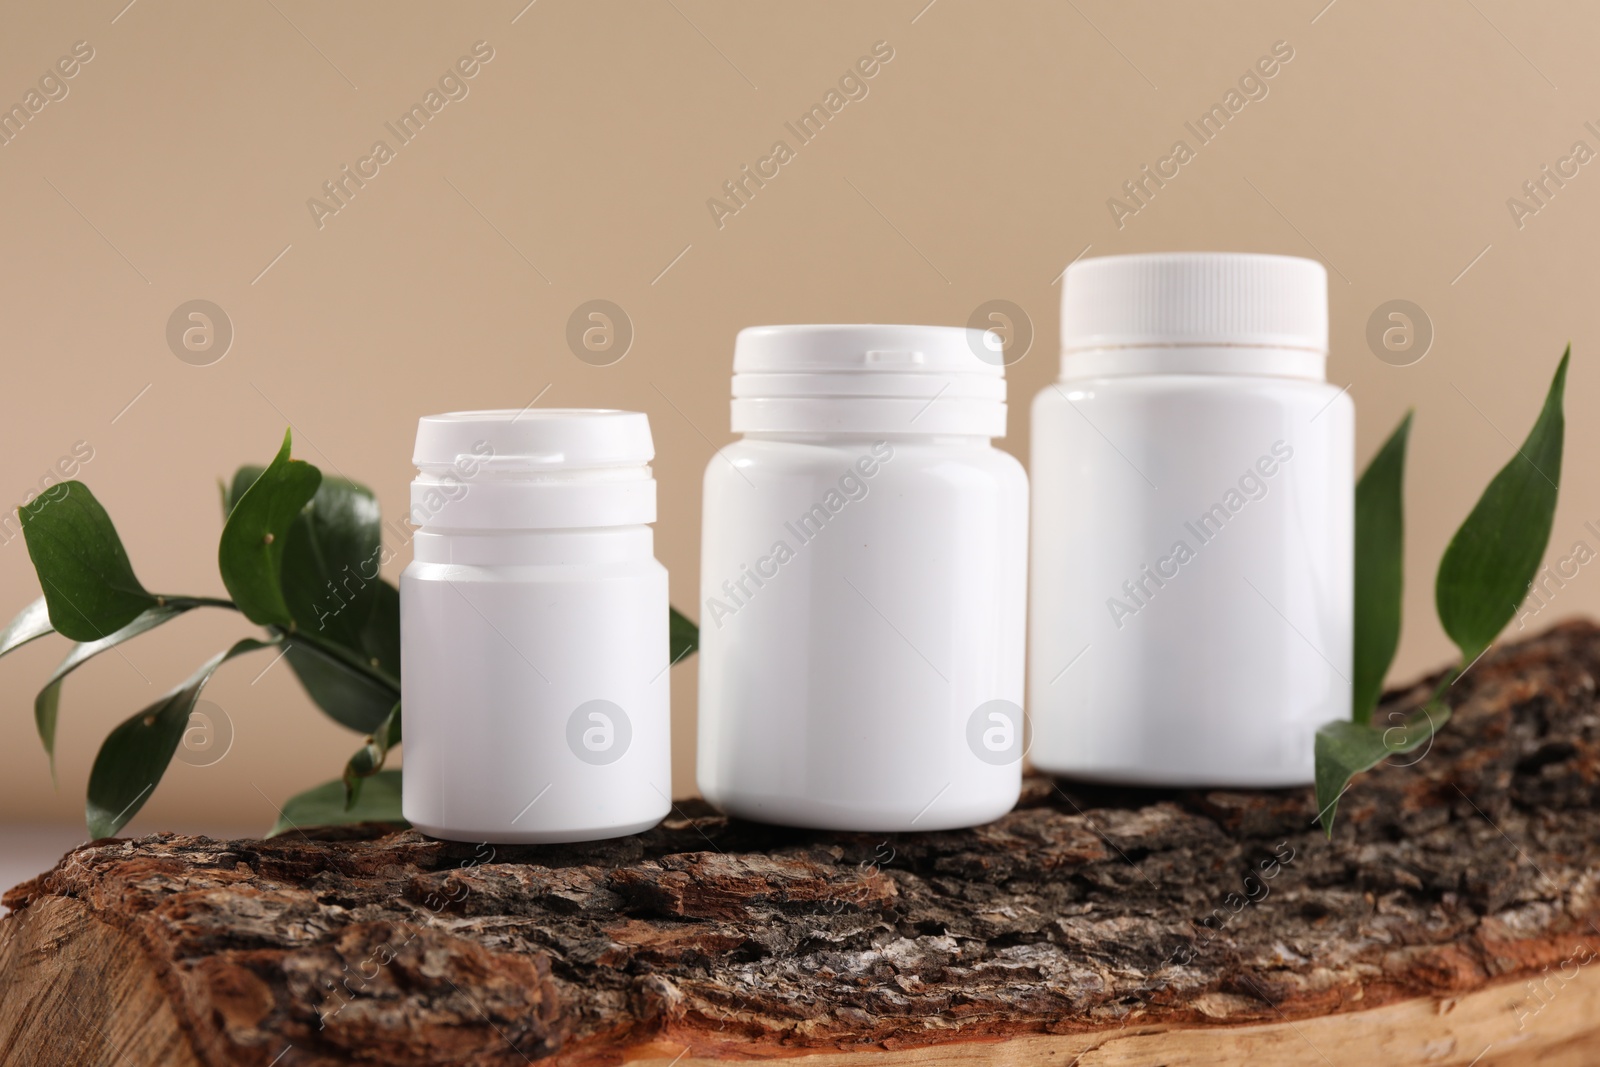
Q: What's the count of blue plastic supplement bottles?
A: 0